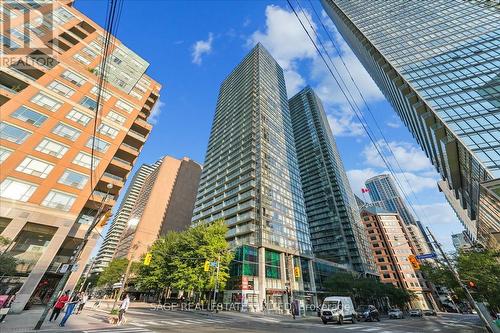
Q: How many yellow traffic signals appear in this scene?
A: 5